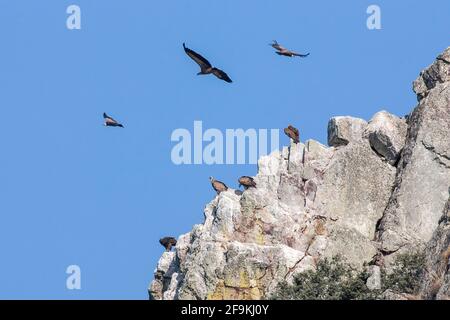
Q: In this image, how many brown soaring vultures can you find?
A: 3